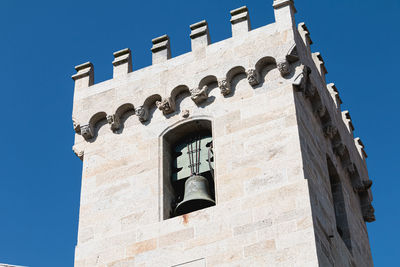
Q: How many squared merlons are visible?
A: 11